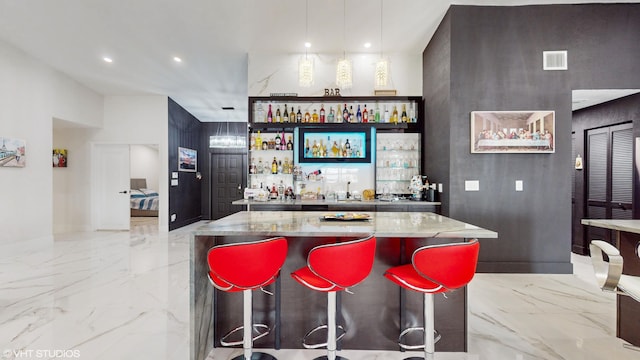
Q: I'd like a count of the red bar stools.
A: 3